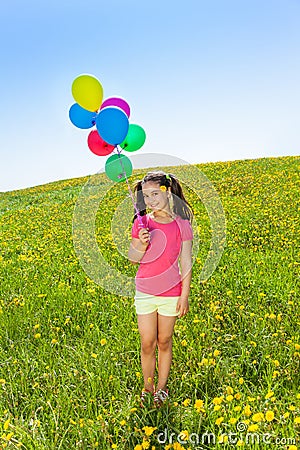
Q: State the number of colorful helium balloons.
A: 7